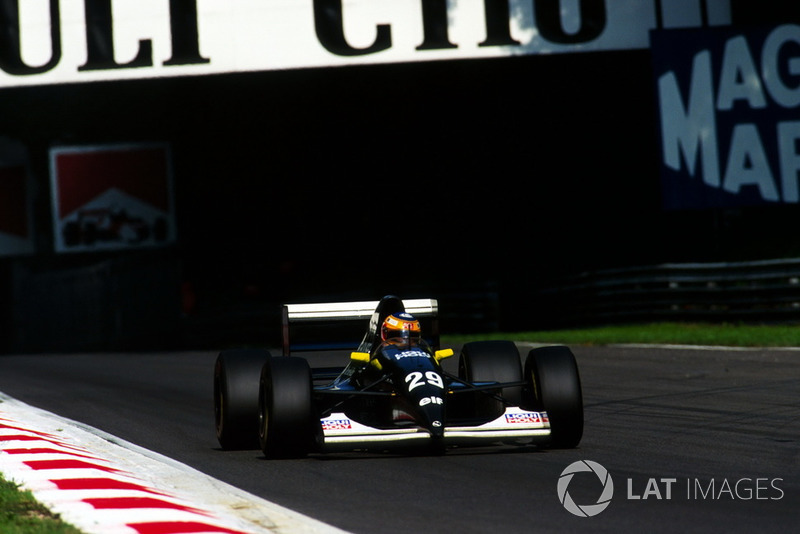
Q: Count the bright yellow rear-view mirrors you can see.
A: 2